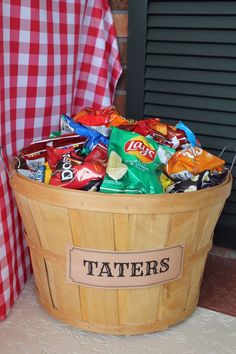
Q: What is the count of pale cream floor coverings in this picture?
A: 1